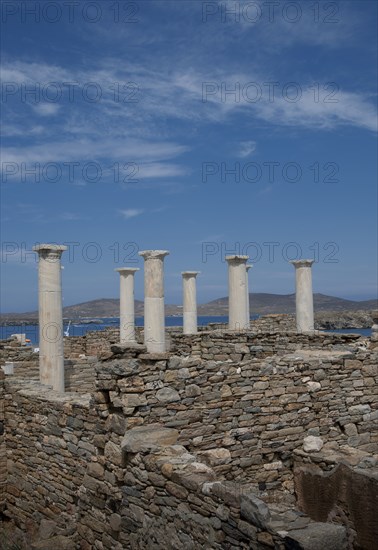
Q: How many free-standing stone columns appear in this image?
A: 7